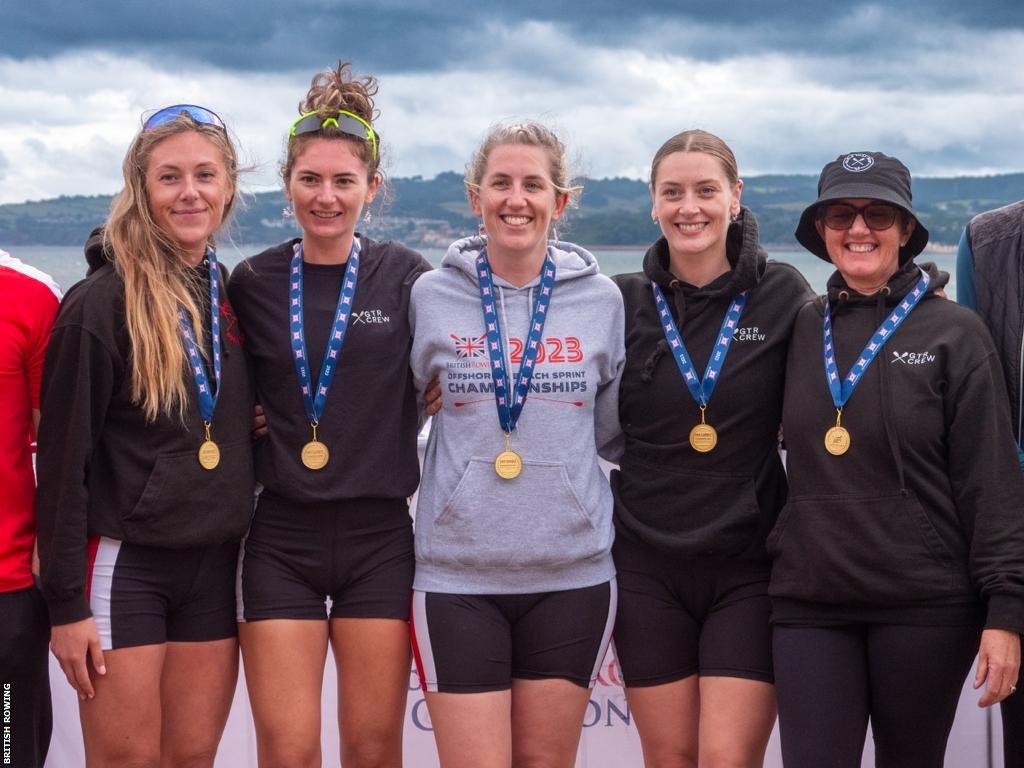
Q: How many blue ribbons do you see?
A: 5